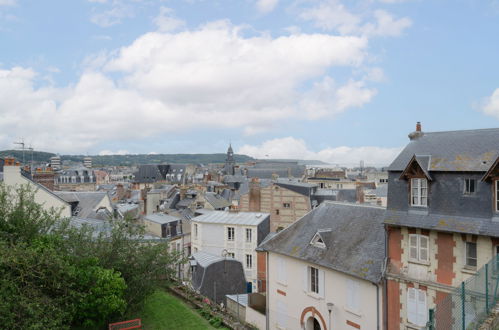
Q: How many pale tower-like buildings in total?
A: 2